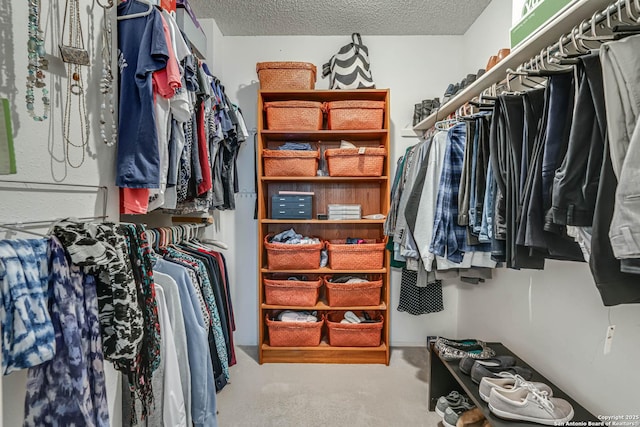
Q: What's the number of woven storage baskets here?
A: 11